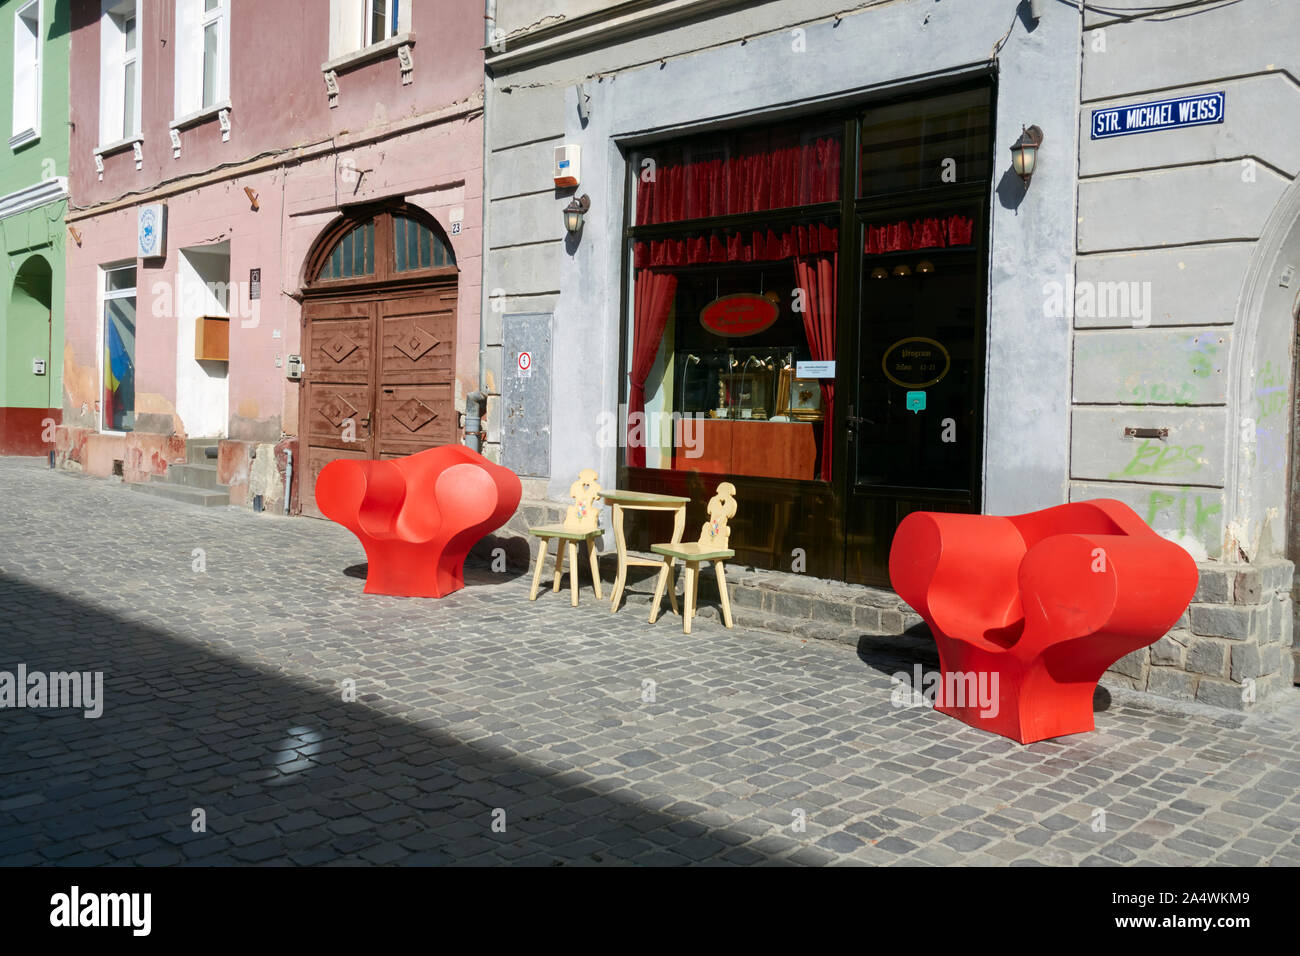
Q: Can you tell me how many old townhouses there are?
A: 3